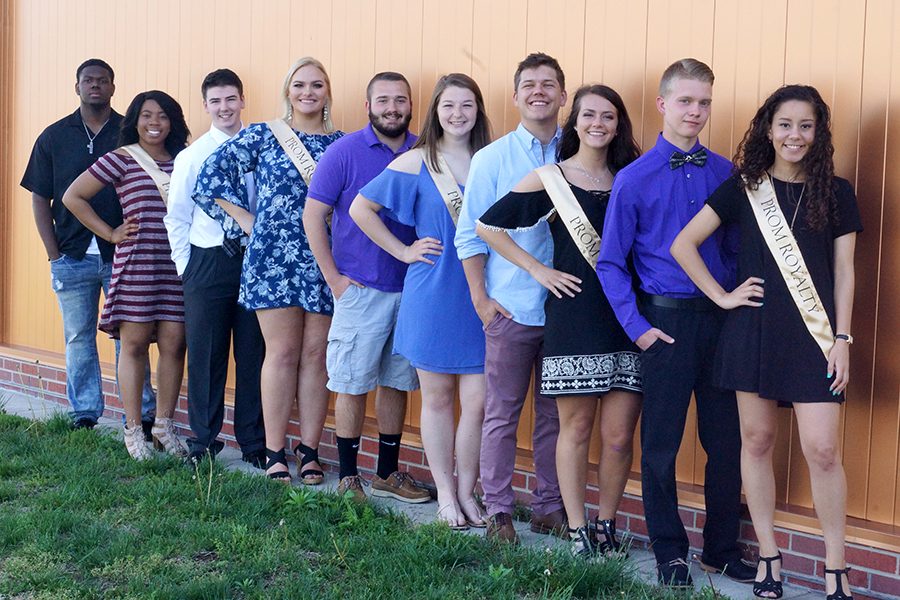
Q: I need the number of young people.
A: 10